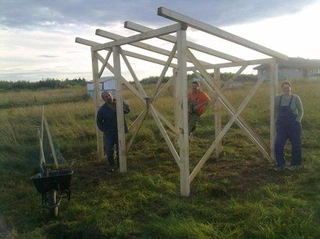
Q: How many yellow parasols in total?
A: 0